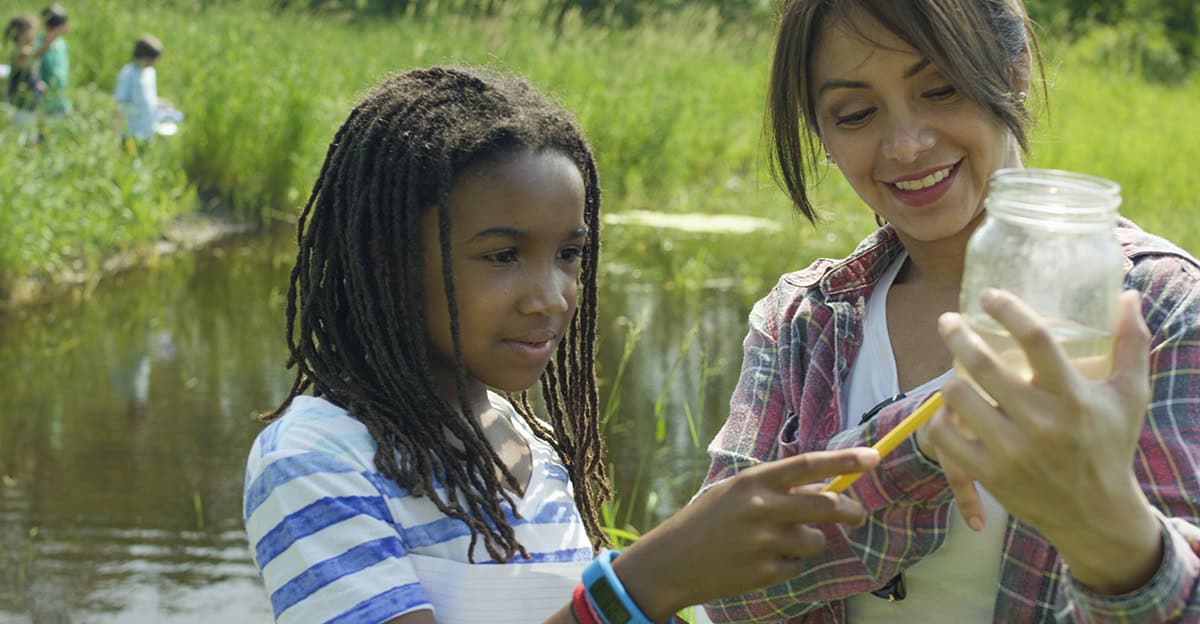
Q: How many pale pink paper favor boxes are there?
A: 0